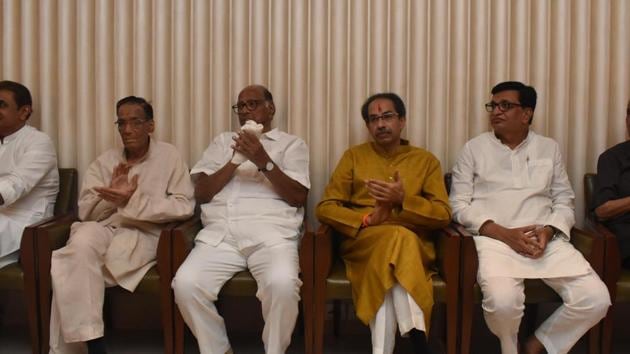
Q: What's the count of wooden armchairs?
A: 6